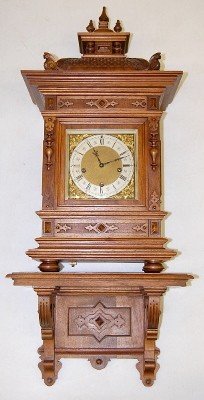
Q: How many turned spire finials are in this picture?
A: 3